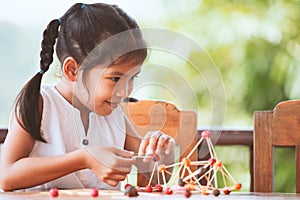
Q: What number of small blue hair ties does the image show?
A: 3